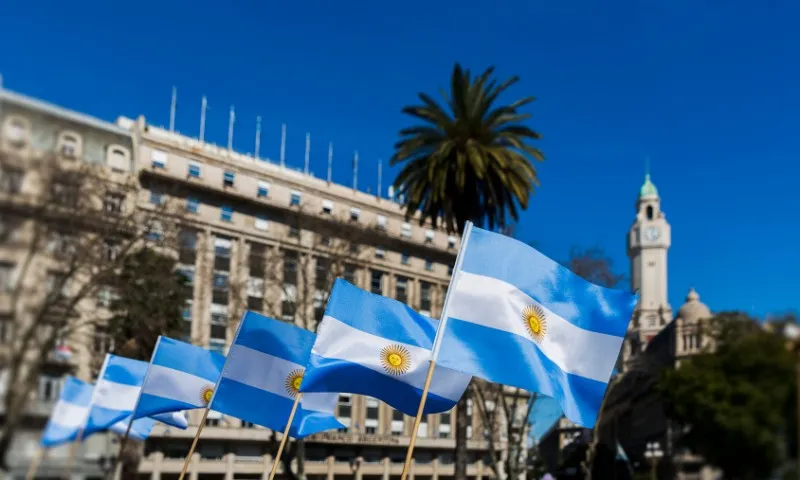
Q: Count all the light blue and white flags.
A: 6